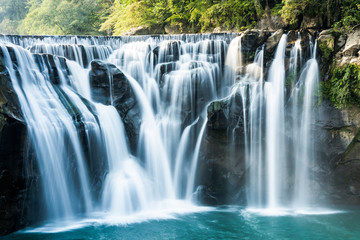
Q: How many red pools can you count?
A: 0